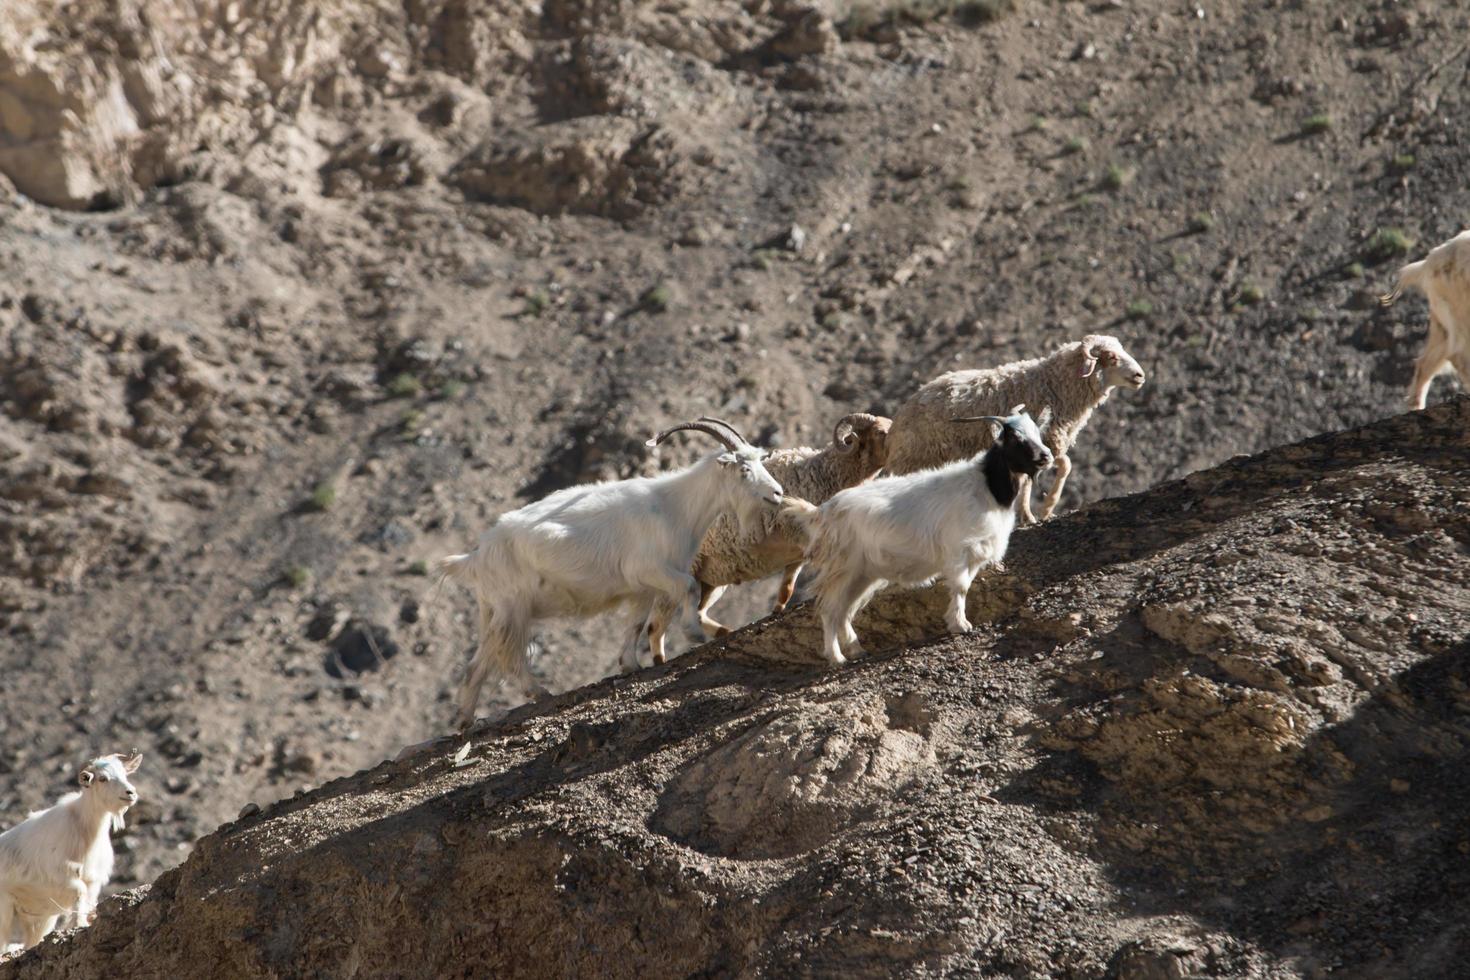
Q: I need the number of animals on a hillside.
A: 6